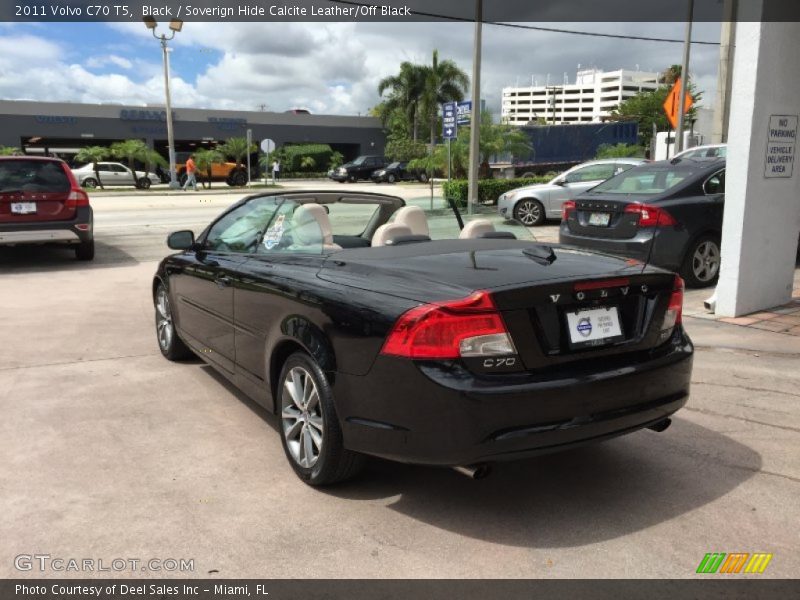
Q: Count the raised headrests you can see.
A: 4